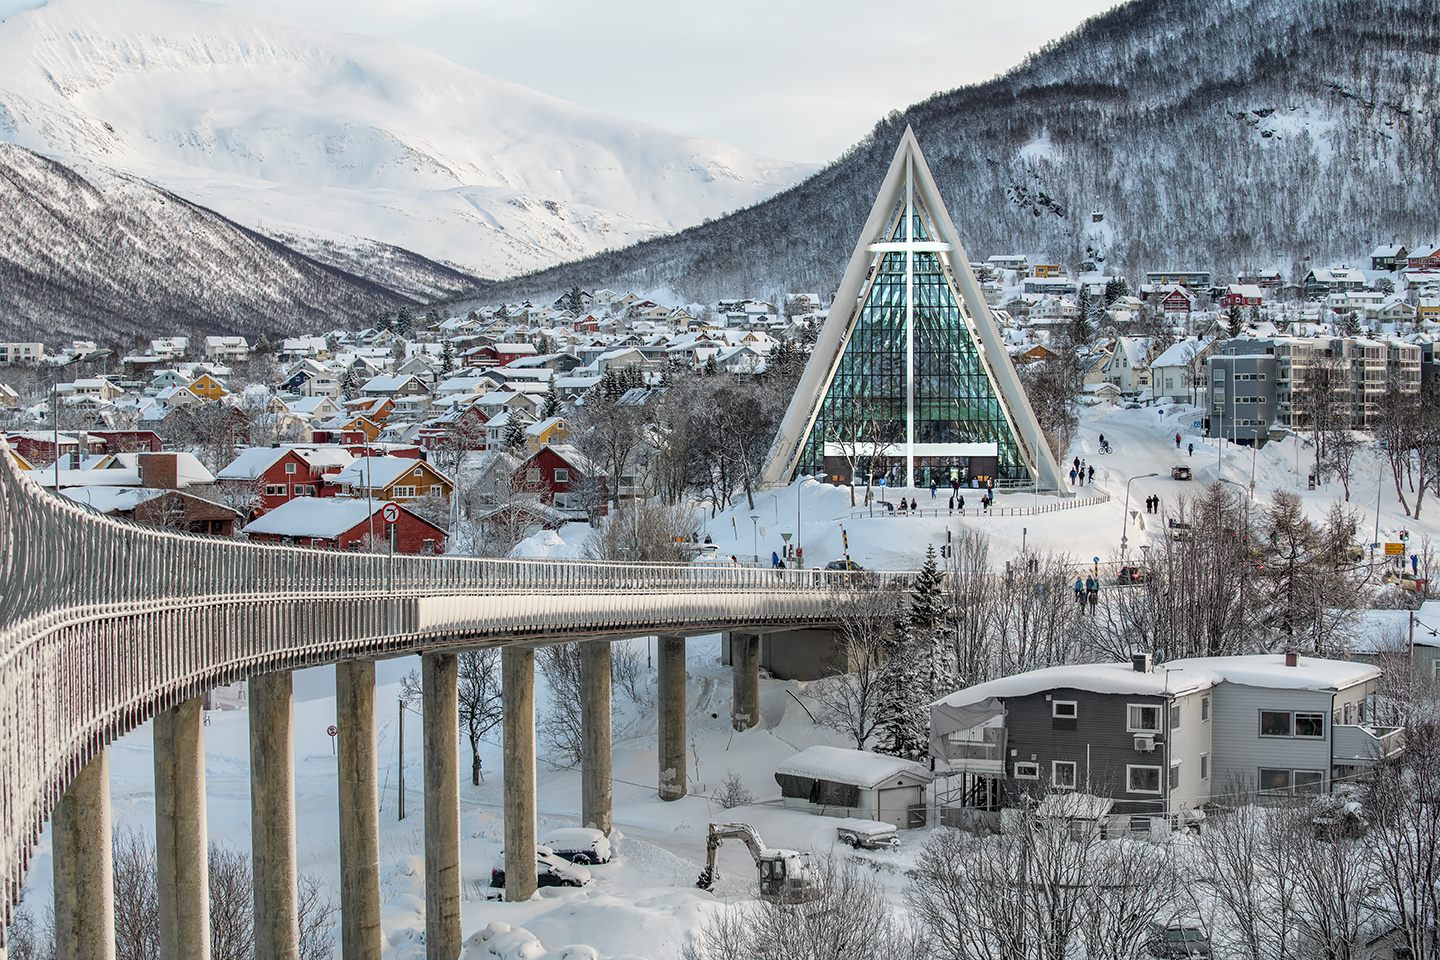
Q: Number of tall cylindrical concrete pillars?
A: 9